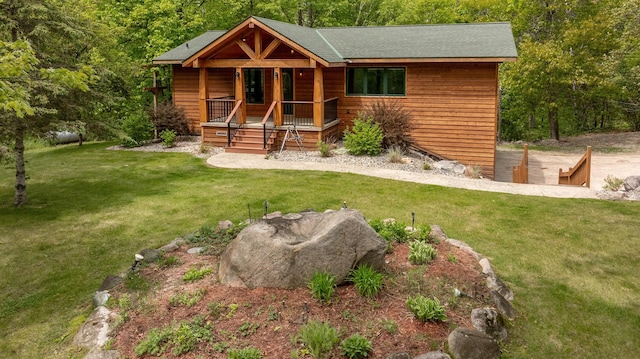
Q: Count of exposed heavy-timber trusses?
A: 1